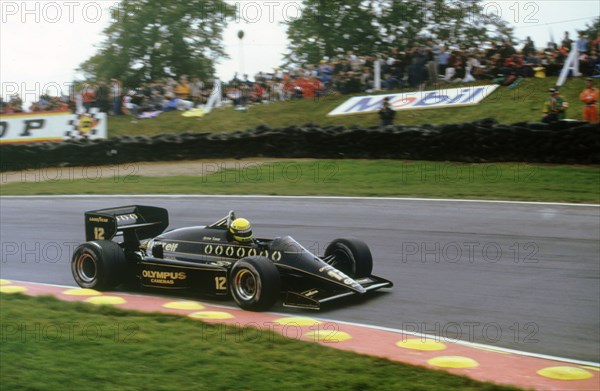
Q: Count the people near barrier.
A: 3